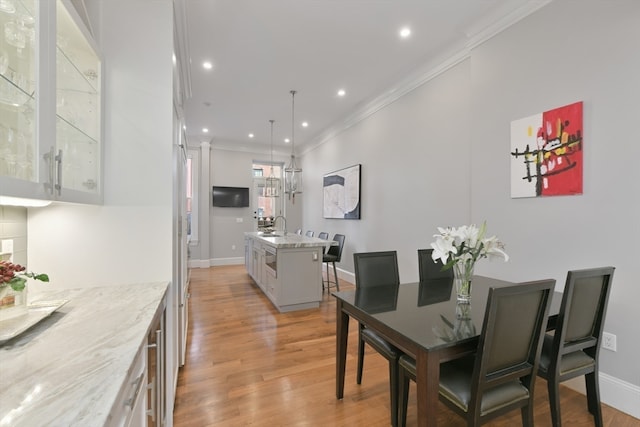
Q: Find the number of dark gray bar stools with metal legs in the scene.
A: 4